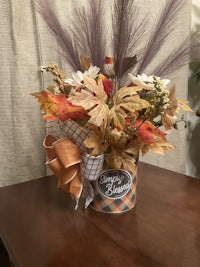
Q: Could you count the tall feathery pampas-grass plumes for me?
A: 5